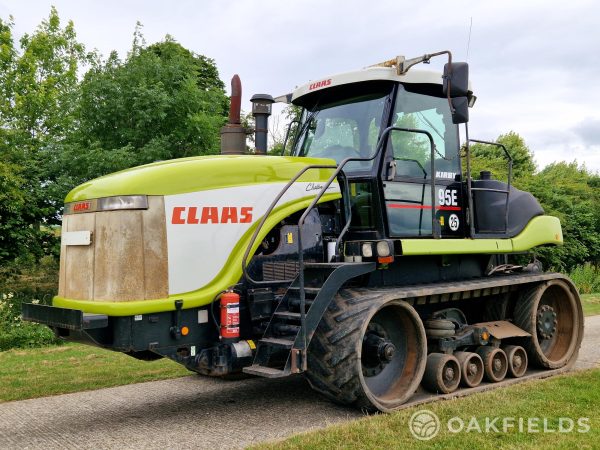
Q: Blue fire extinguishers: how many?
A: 0